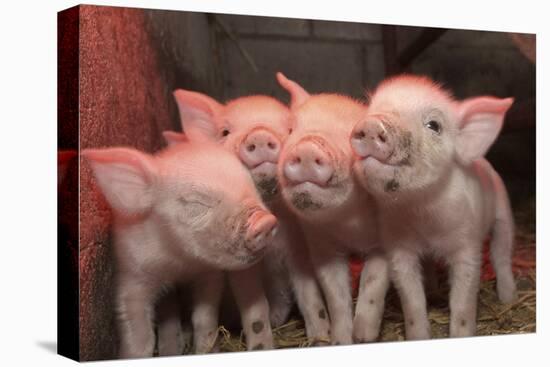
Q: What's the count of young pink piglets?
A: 4